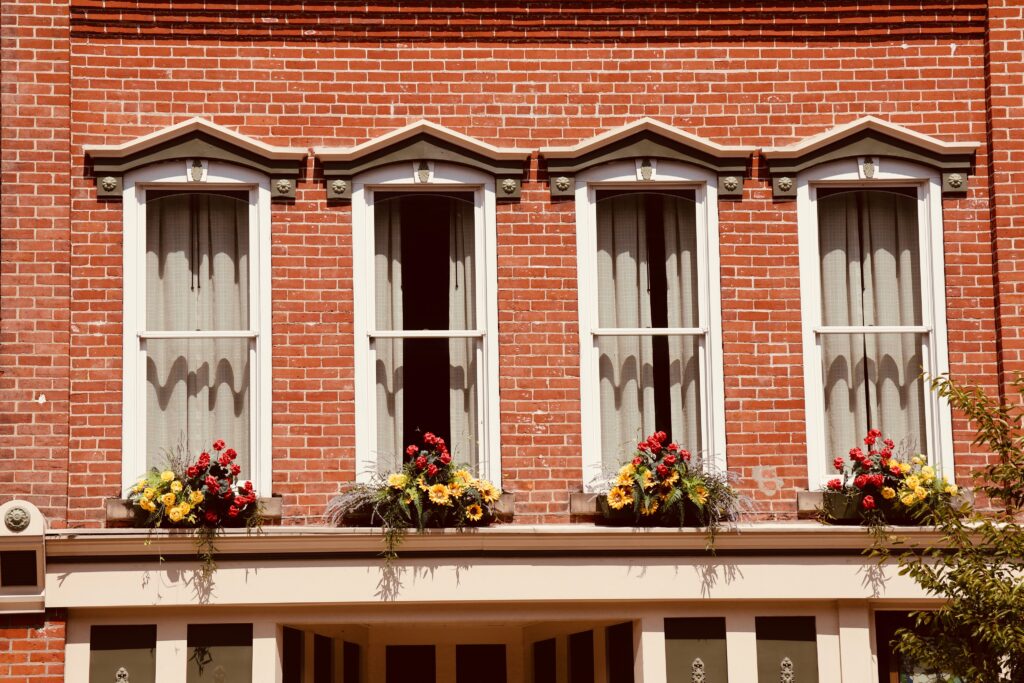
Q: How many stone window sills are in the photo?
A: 4